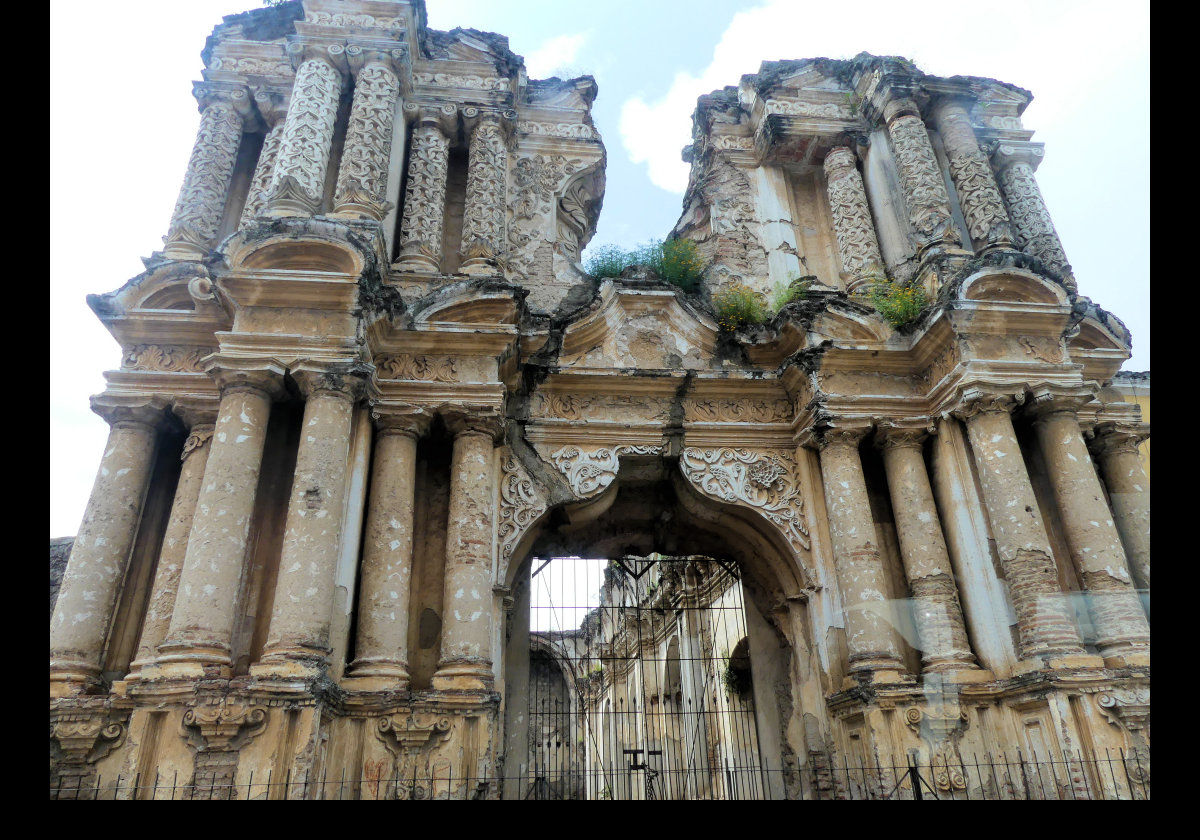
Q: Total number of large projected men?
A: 0